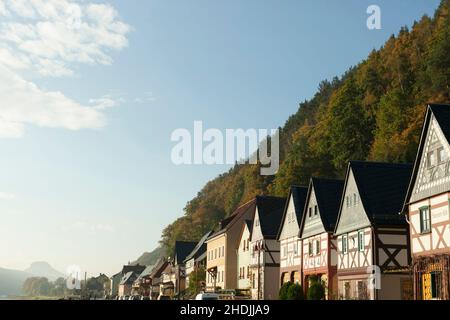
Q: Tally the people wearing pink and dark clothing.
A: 0